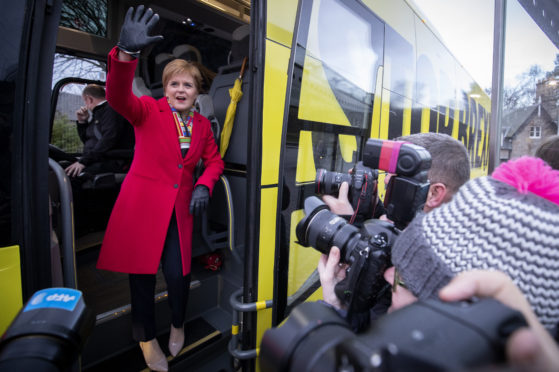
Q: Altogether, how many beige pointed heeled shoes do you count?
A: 2